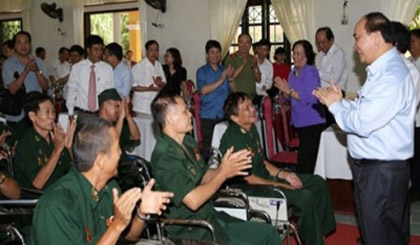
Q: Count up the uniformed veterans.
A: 5